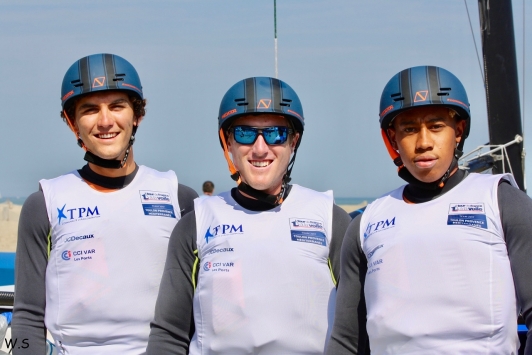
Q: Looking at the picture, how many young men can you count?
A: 3